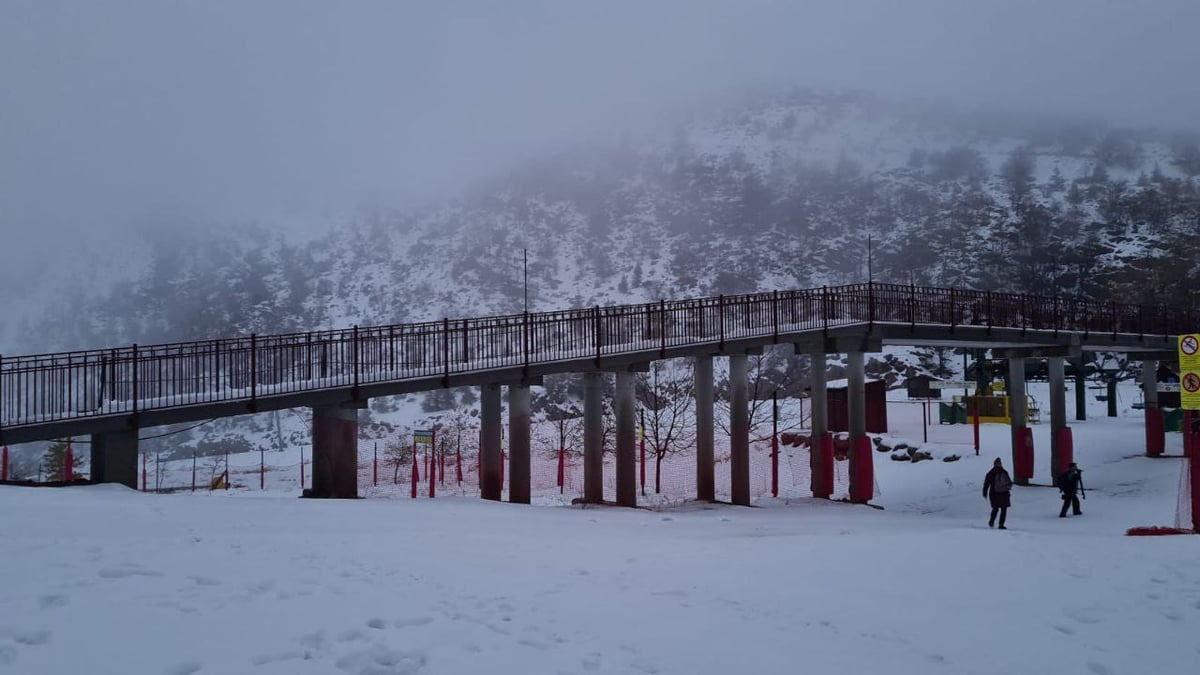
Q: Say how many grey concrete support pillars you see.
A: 13